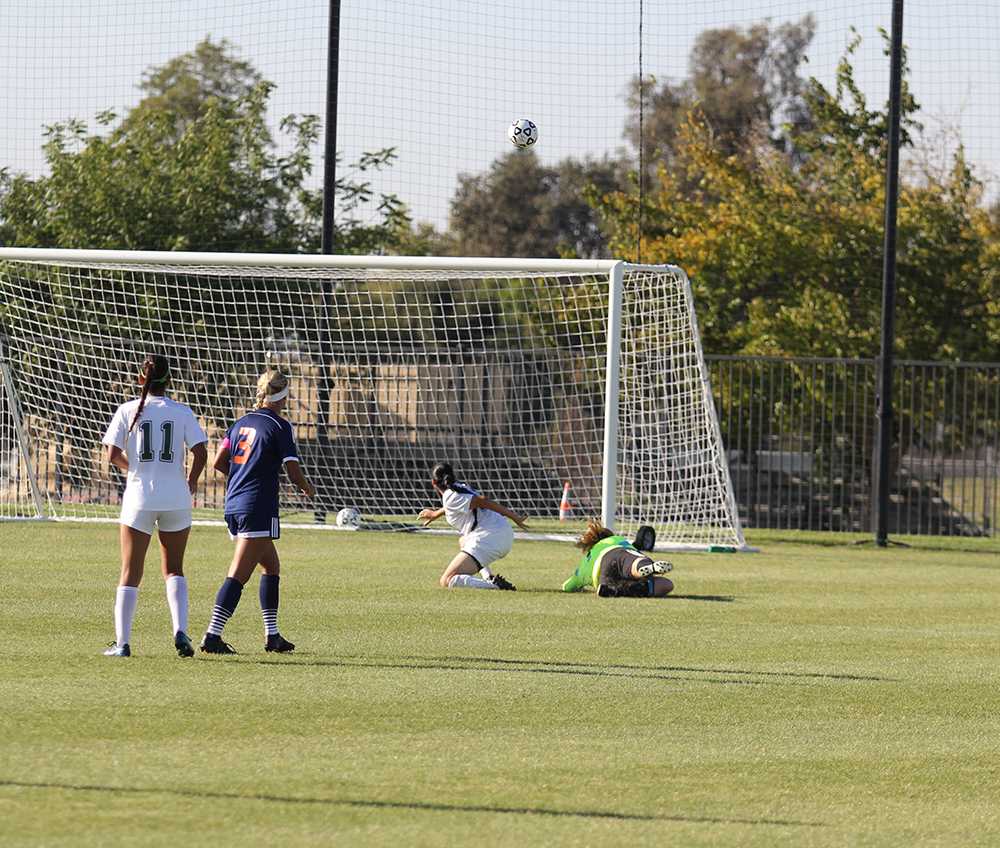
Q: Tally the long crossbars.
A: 1